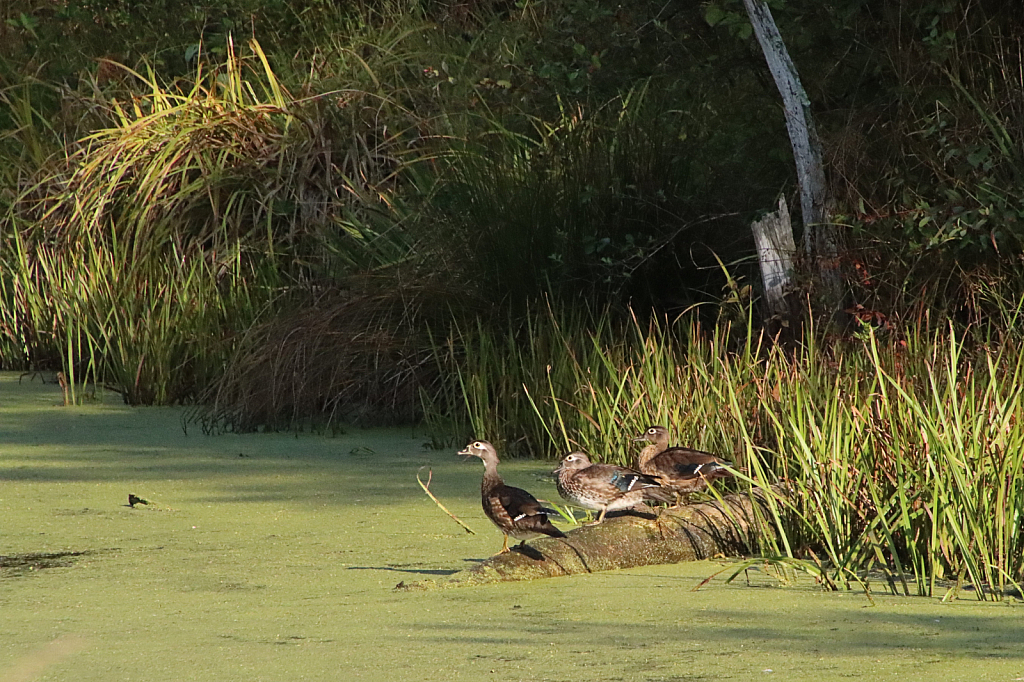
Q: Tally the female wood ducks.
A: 3